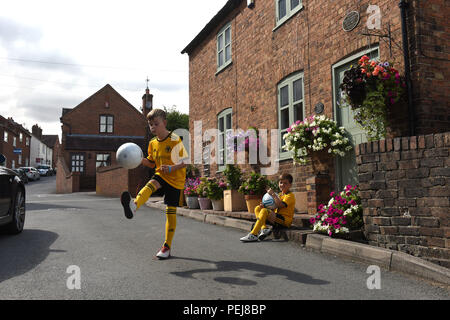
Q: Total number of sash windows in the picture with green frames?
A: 4